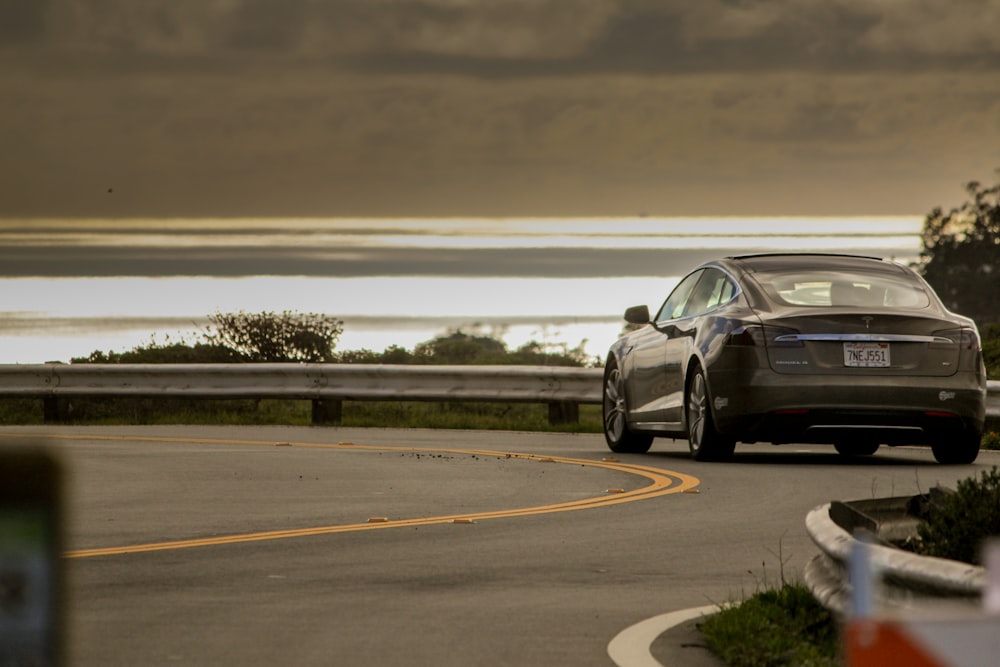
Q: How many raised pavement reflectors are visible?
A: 8